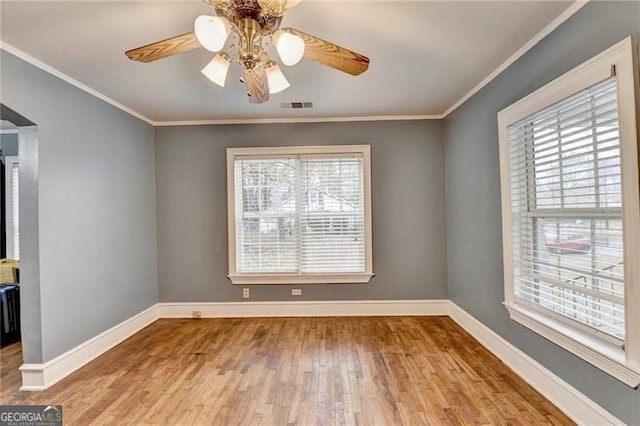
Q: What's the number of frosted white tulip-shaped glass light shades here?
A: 4